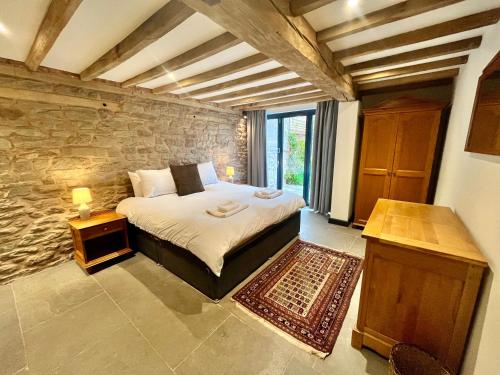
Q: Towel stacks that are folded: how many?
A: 2